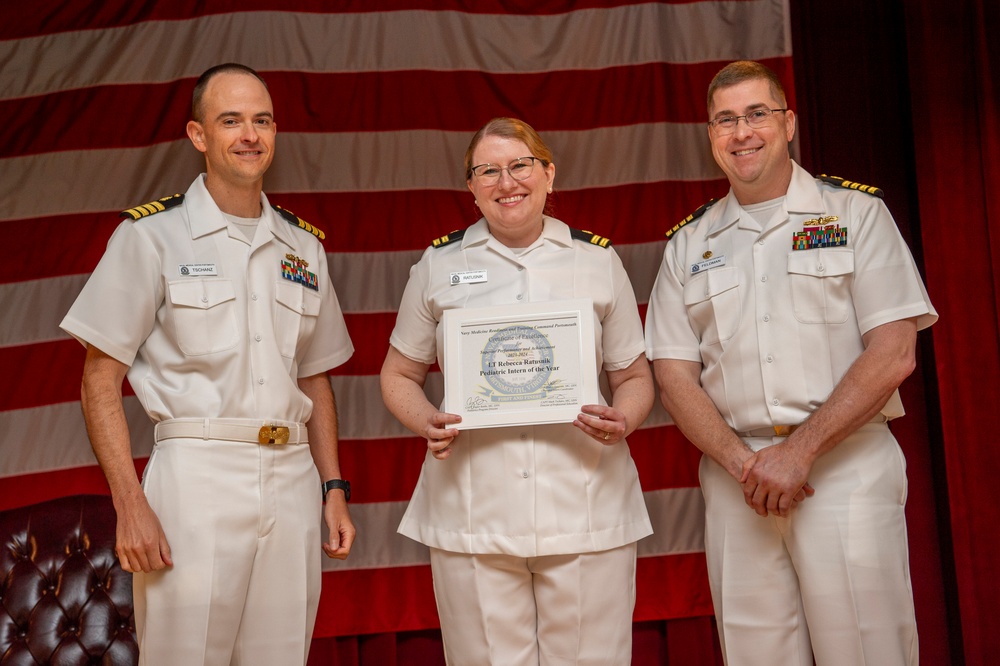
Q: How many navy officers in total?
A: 3